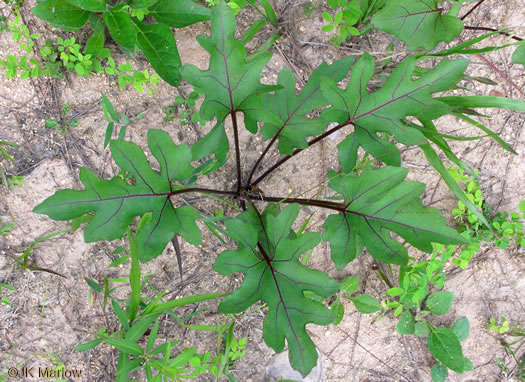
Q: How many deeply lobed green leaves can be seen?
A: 6